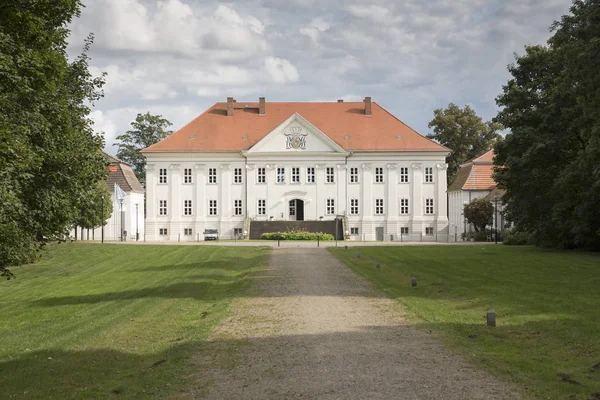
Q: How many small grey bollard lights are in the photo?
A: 5